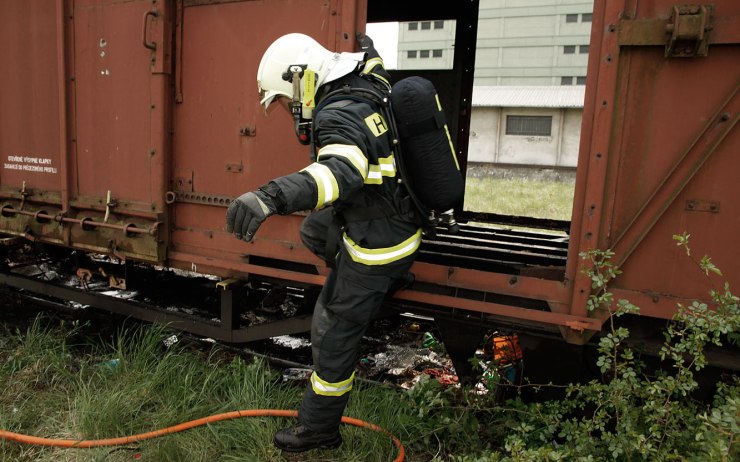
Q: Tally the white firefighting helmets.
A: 1